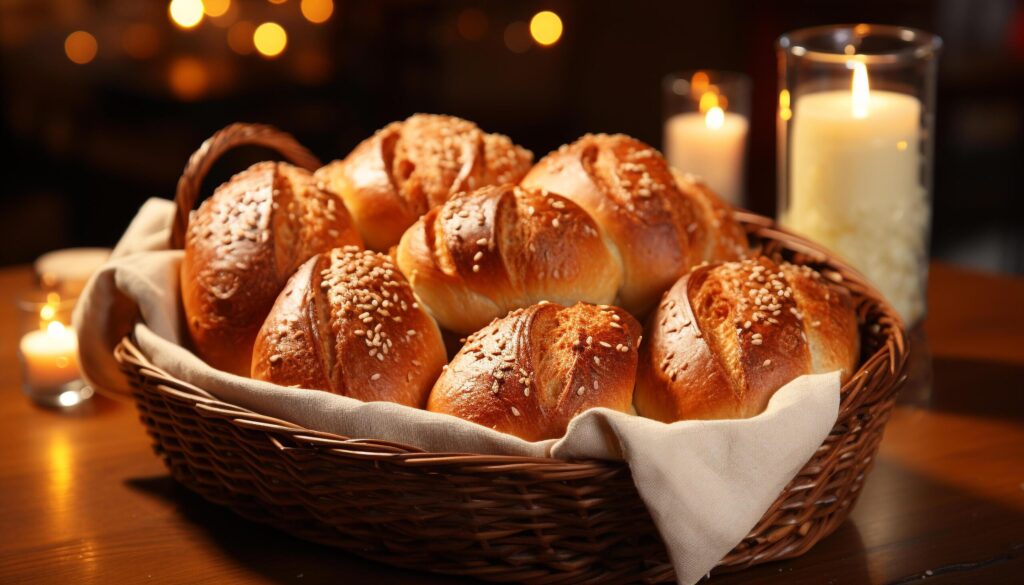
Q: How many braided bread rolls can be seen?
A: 7